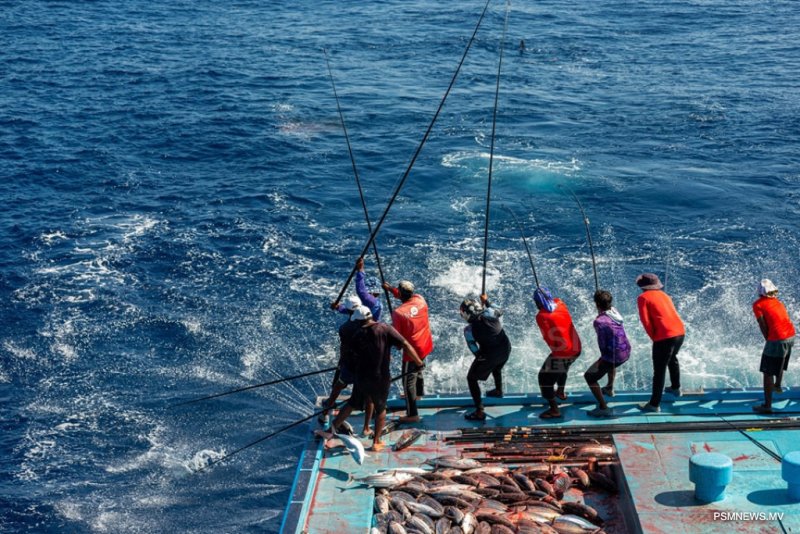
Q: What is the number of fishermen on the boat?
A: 9